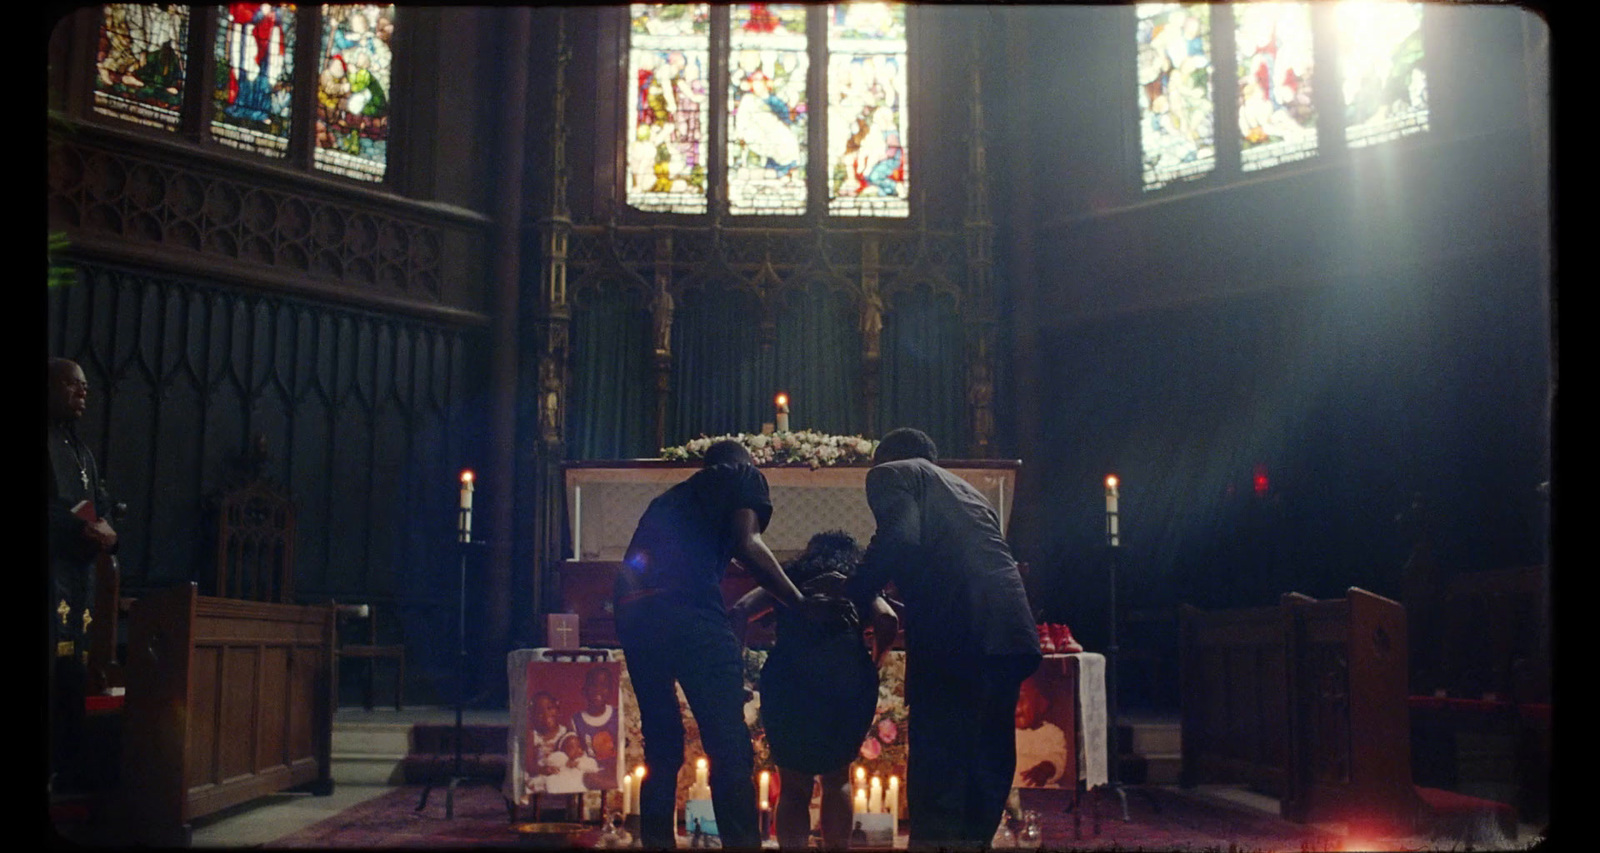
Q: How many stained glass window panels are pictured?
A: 9